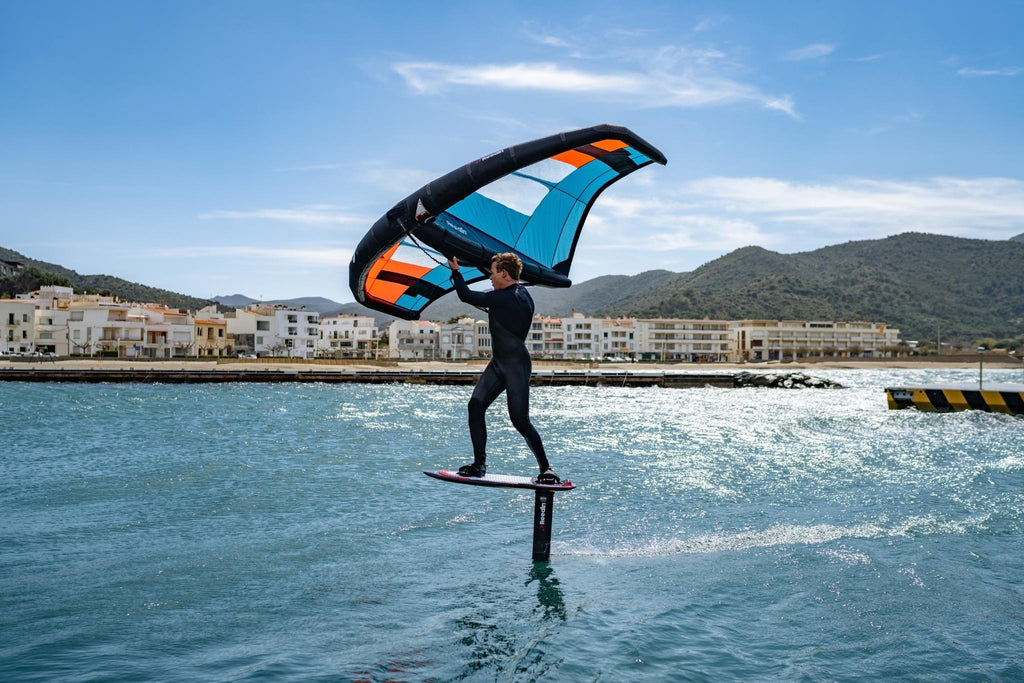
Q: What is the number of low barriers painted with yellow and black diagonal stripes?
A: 1